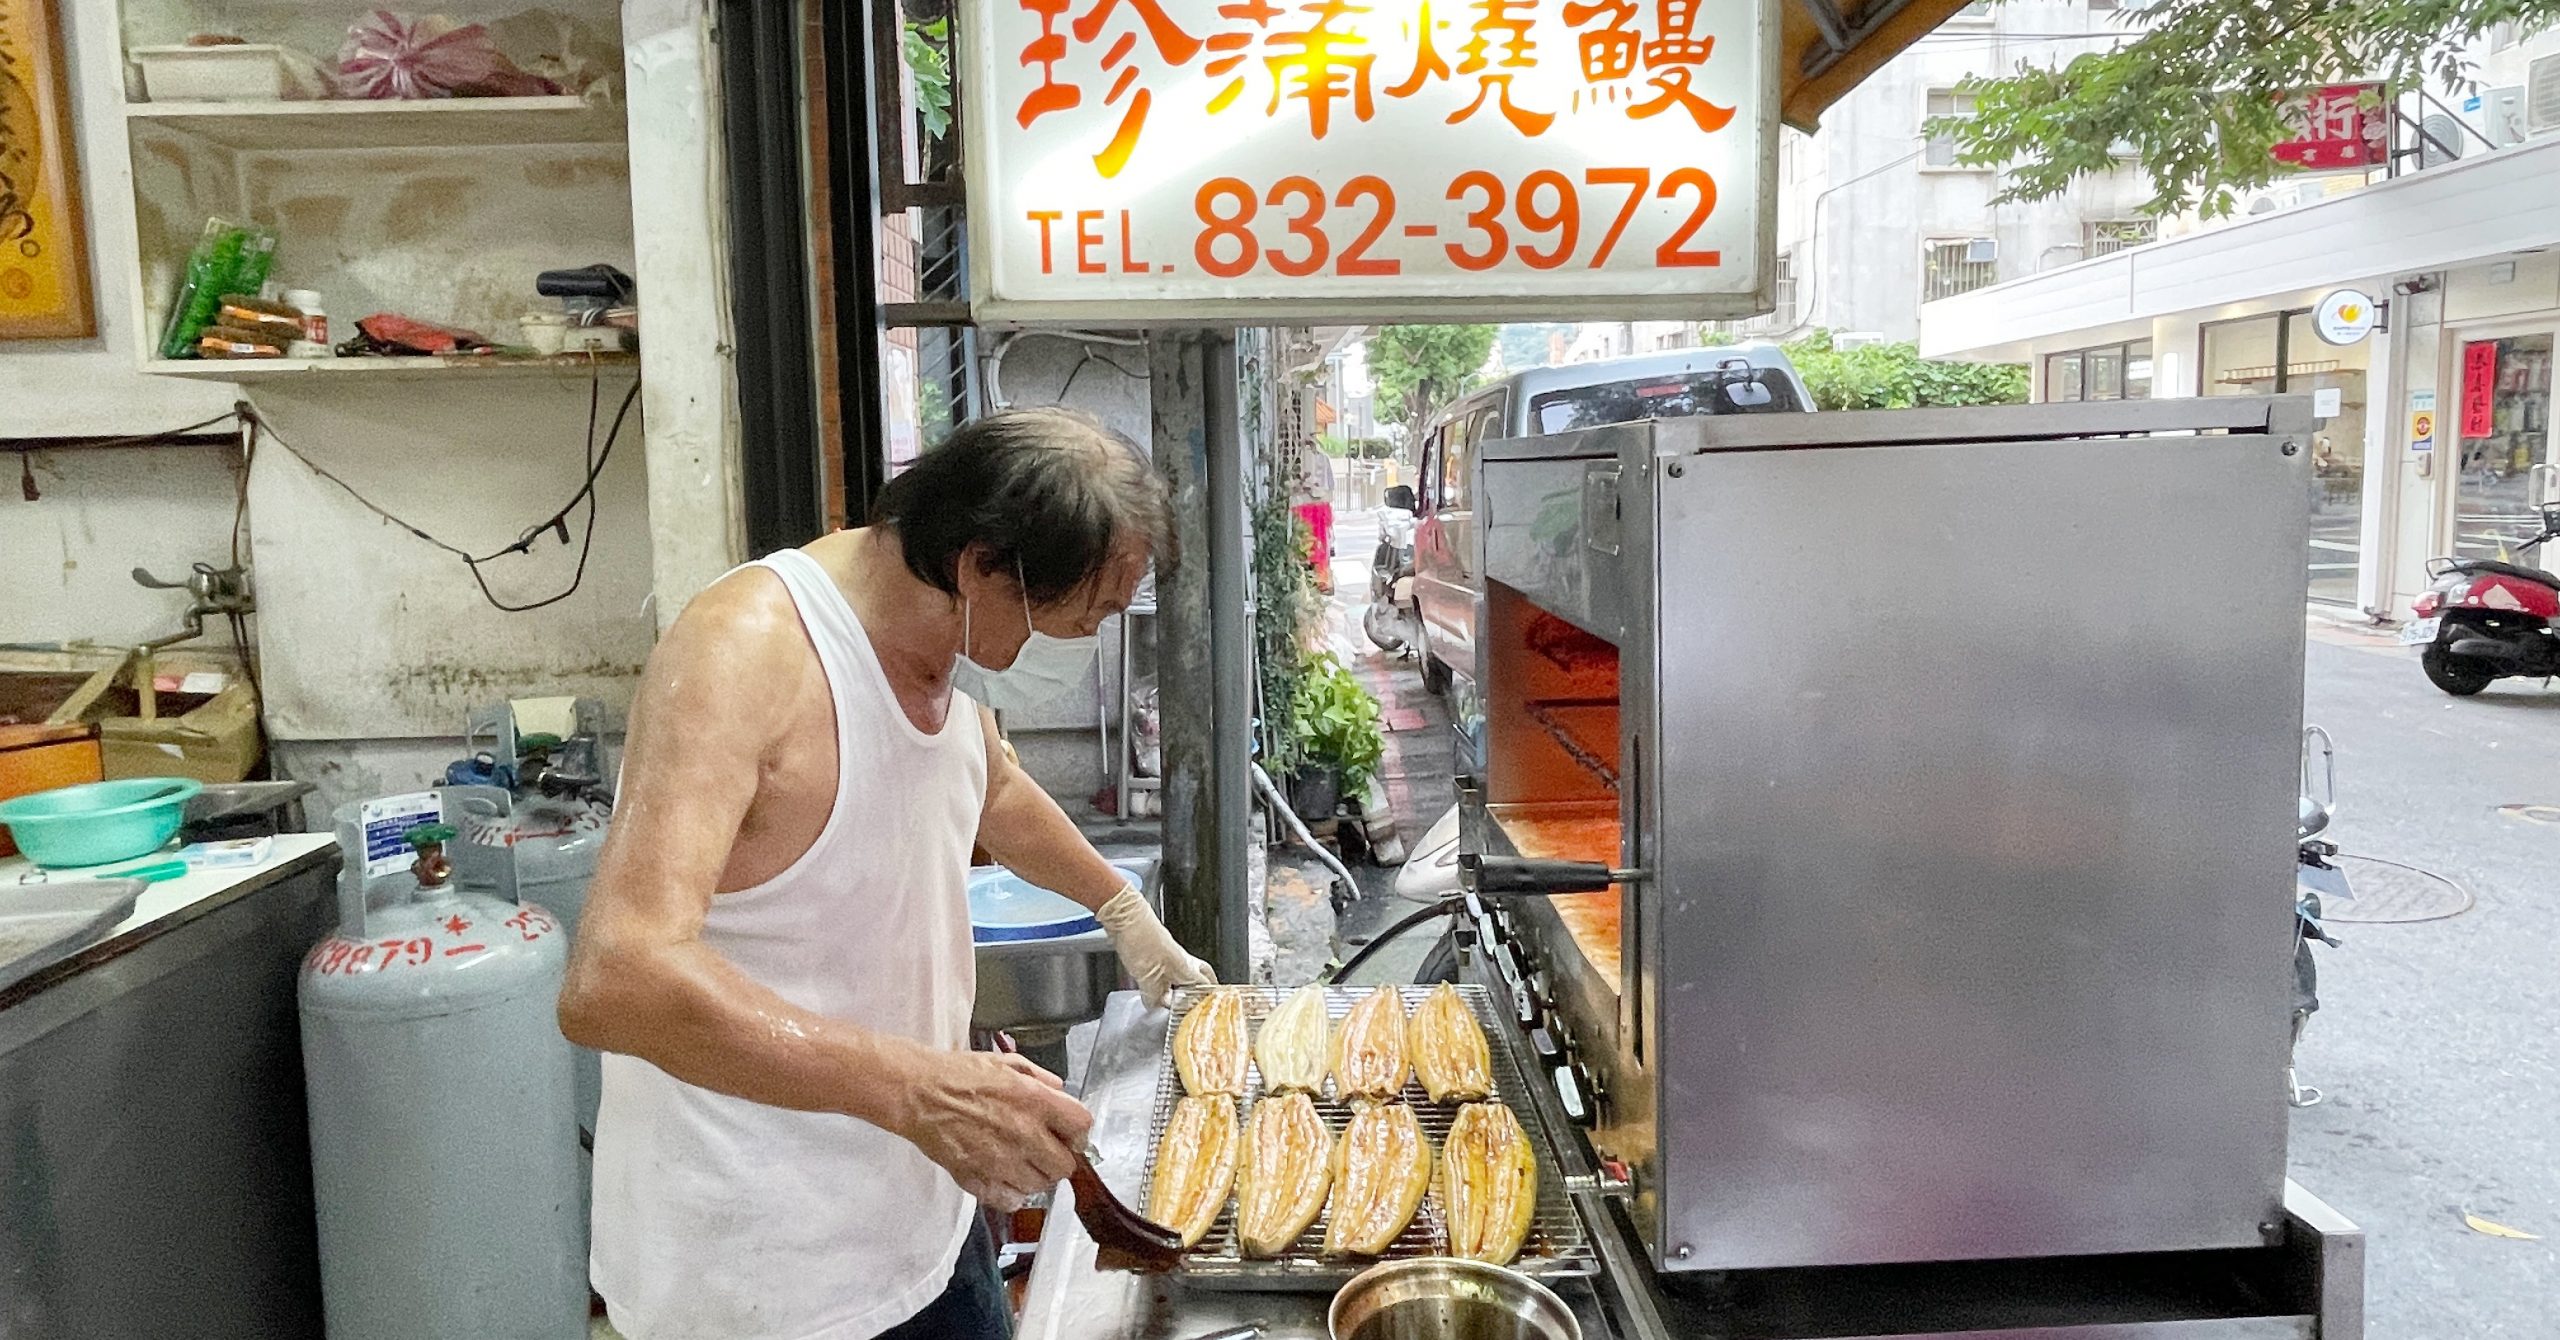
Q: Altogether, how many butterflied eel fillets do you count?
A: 8